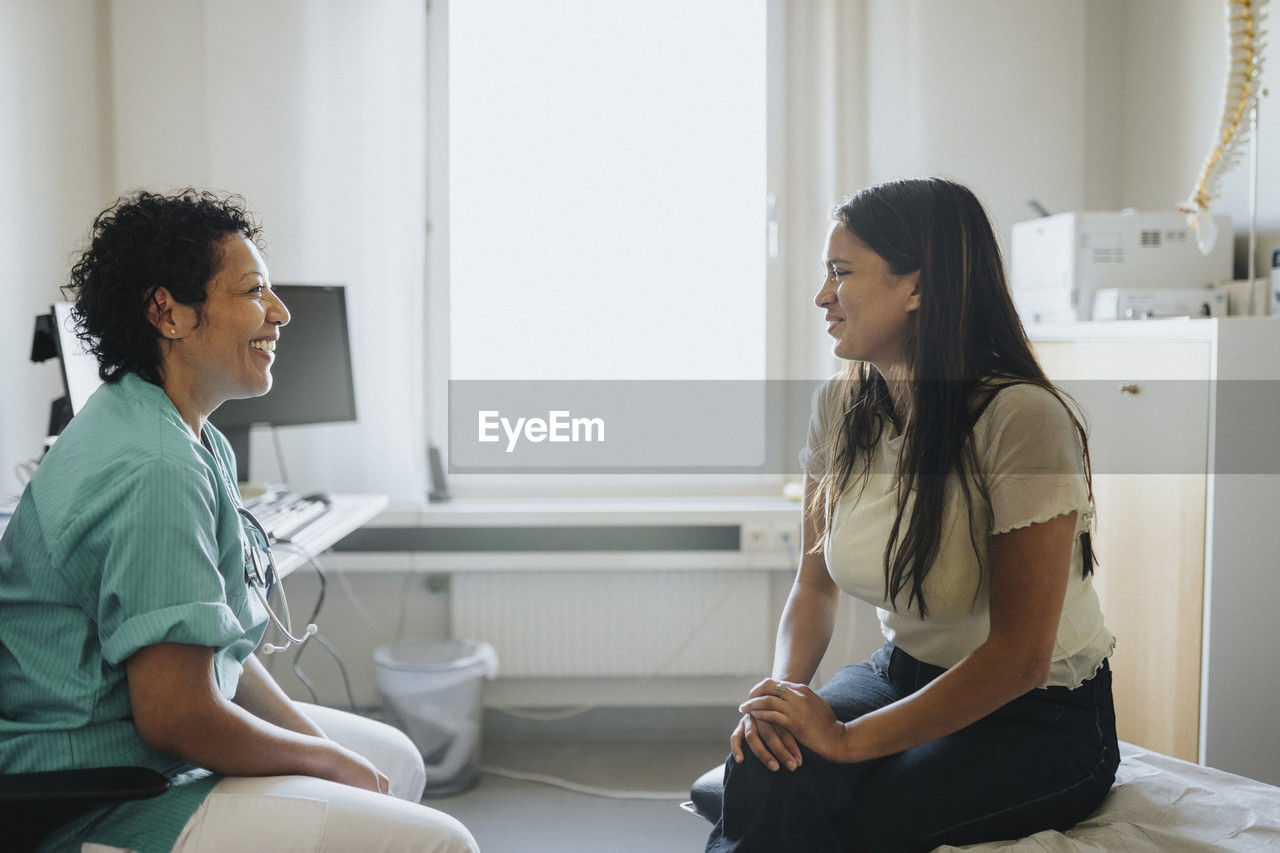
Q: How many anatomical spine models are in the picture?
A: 1